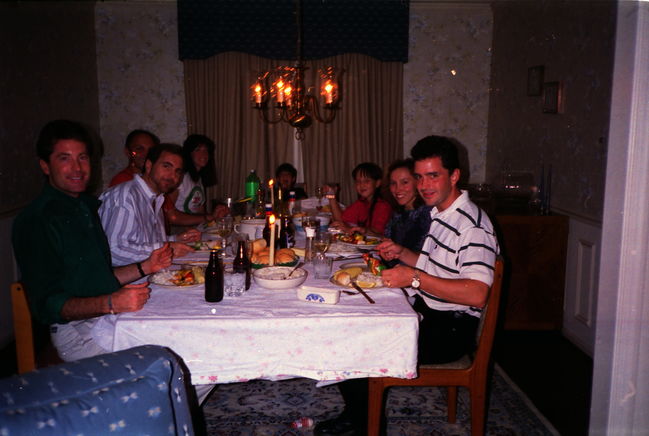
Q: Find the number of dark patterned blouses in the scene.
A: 1